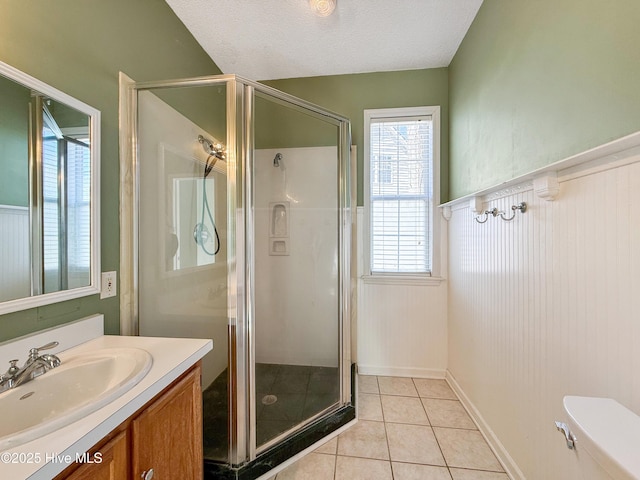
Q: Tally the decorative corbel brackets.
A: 3